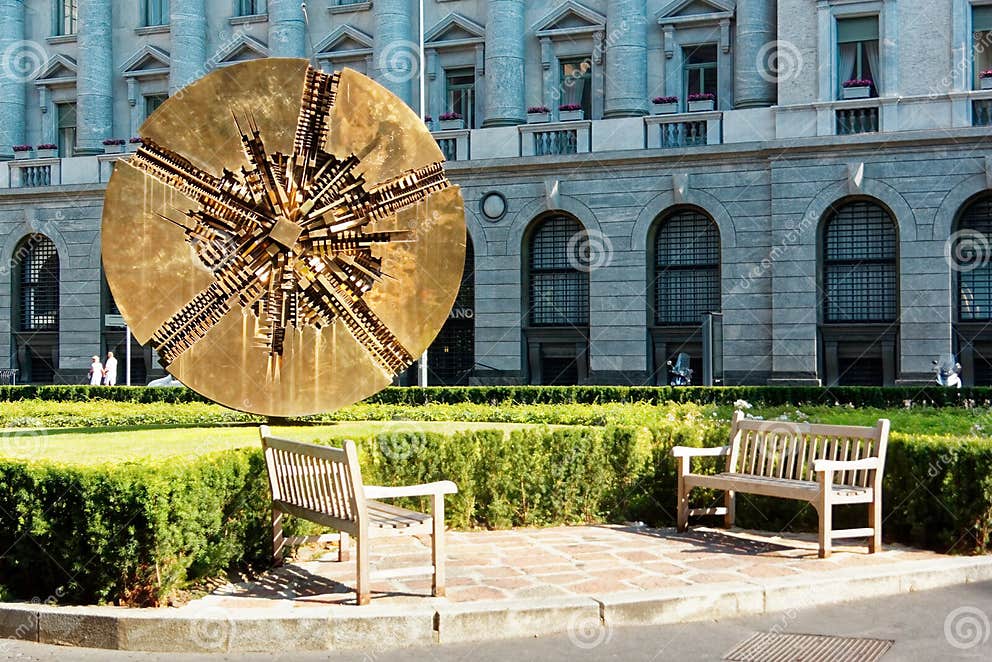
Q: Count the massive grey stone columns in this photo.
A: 8